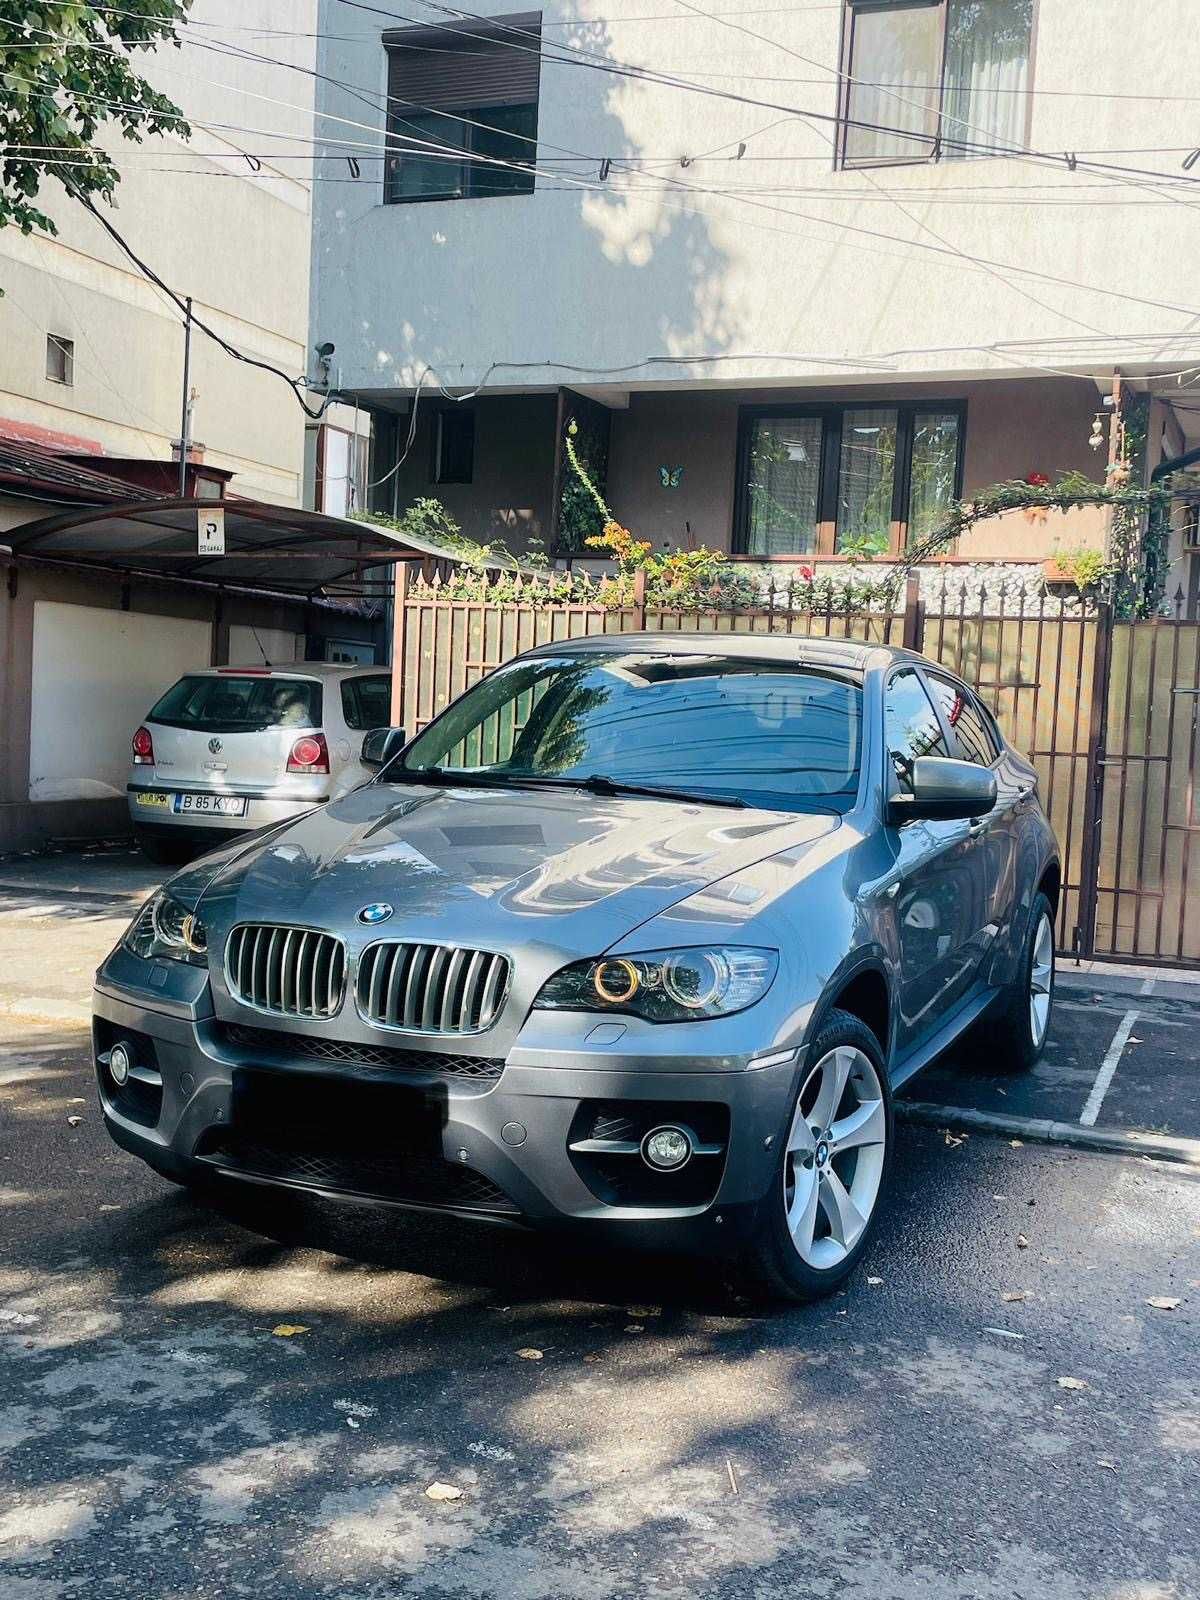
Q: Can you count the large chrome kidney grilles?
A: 2